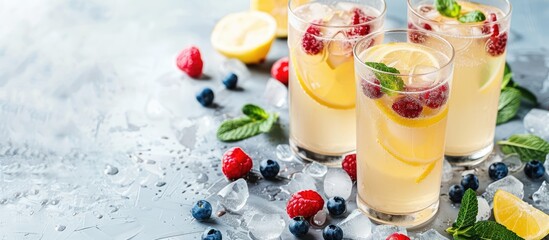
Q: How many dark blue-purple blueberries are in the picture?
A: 12